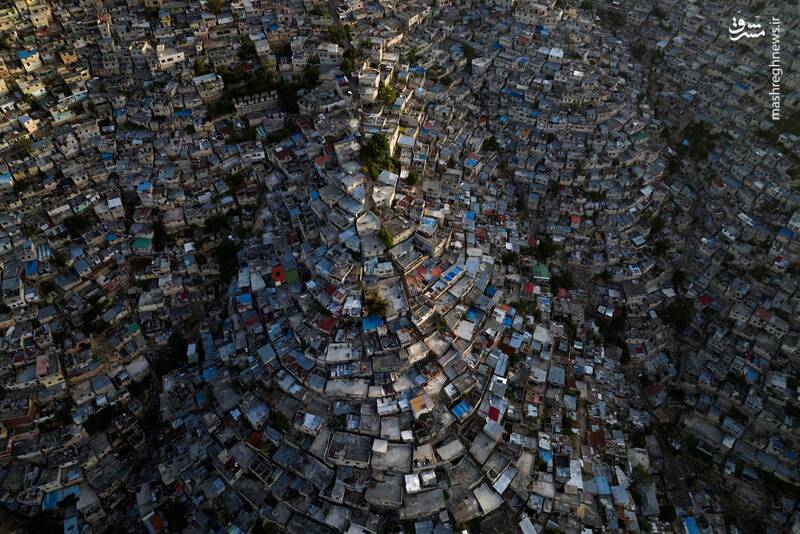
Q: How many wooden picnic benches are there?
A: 0